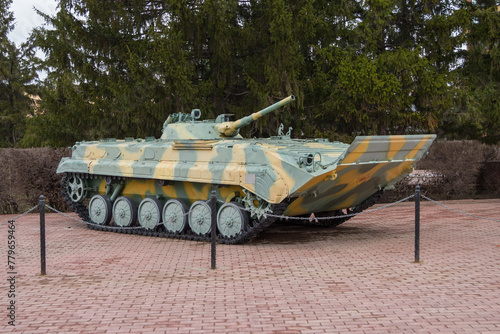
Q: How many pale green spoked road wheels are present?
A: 6